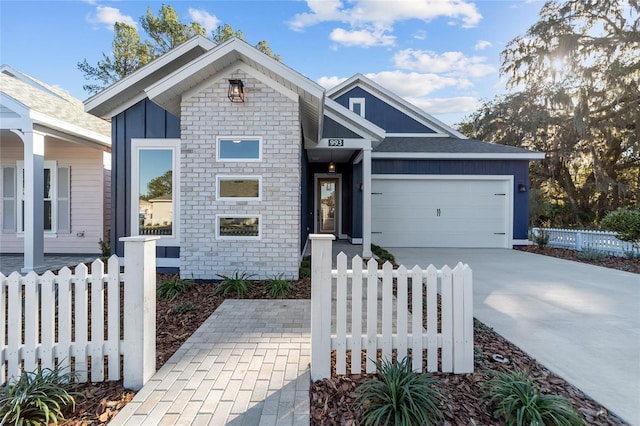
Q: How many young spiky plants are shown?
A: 6